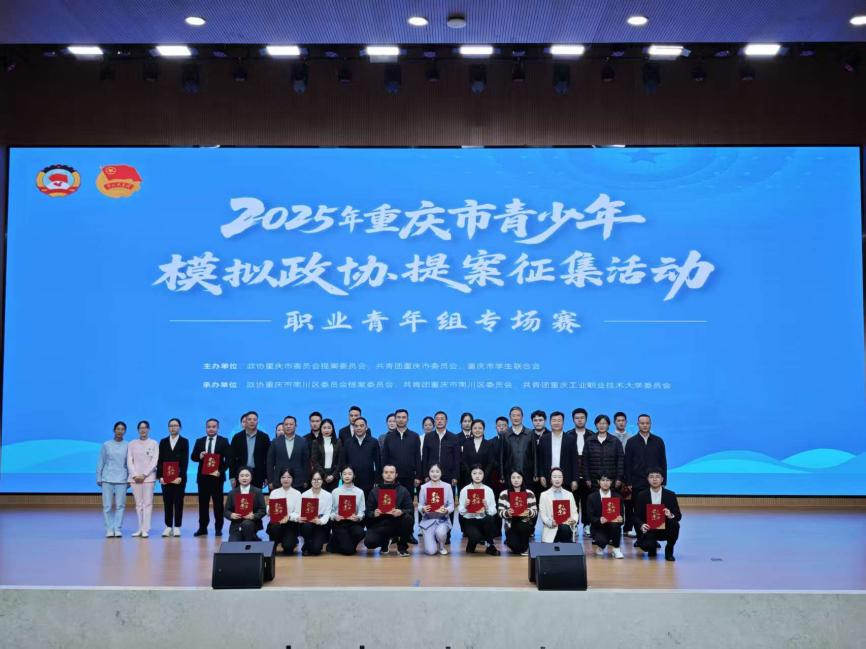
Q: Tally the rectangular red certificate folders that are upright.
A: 13